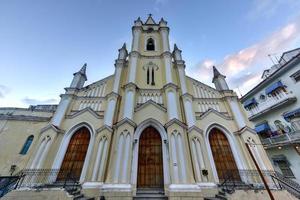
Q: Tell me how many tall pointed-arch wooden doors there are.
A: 3